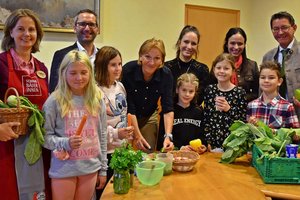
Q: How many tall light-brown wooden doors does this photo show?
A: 1